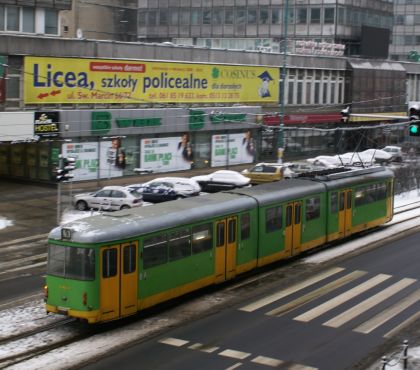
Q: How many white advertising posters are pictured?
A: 3